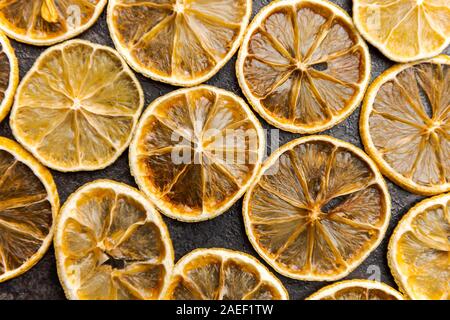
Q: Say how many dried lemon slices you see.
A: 14